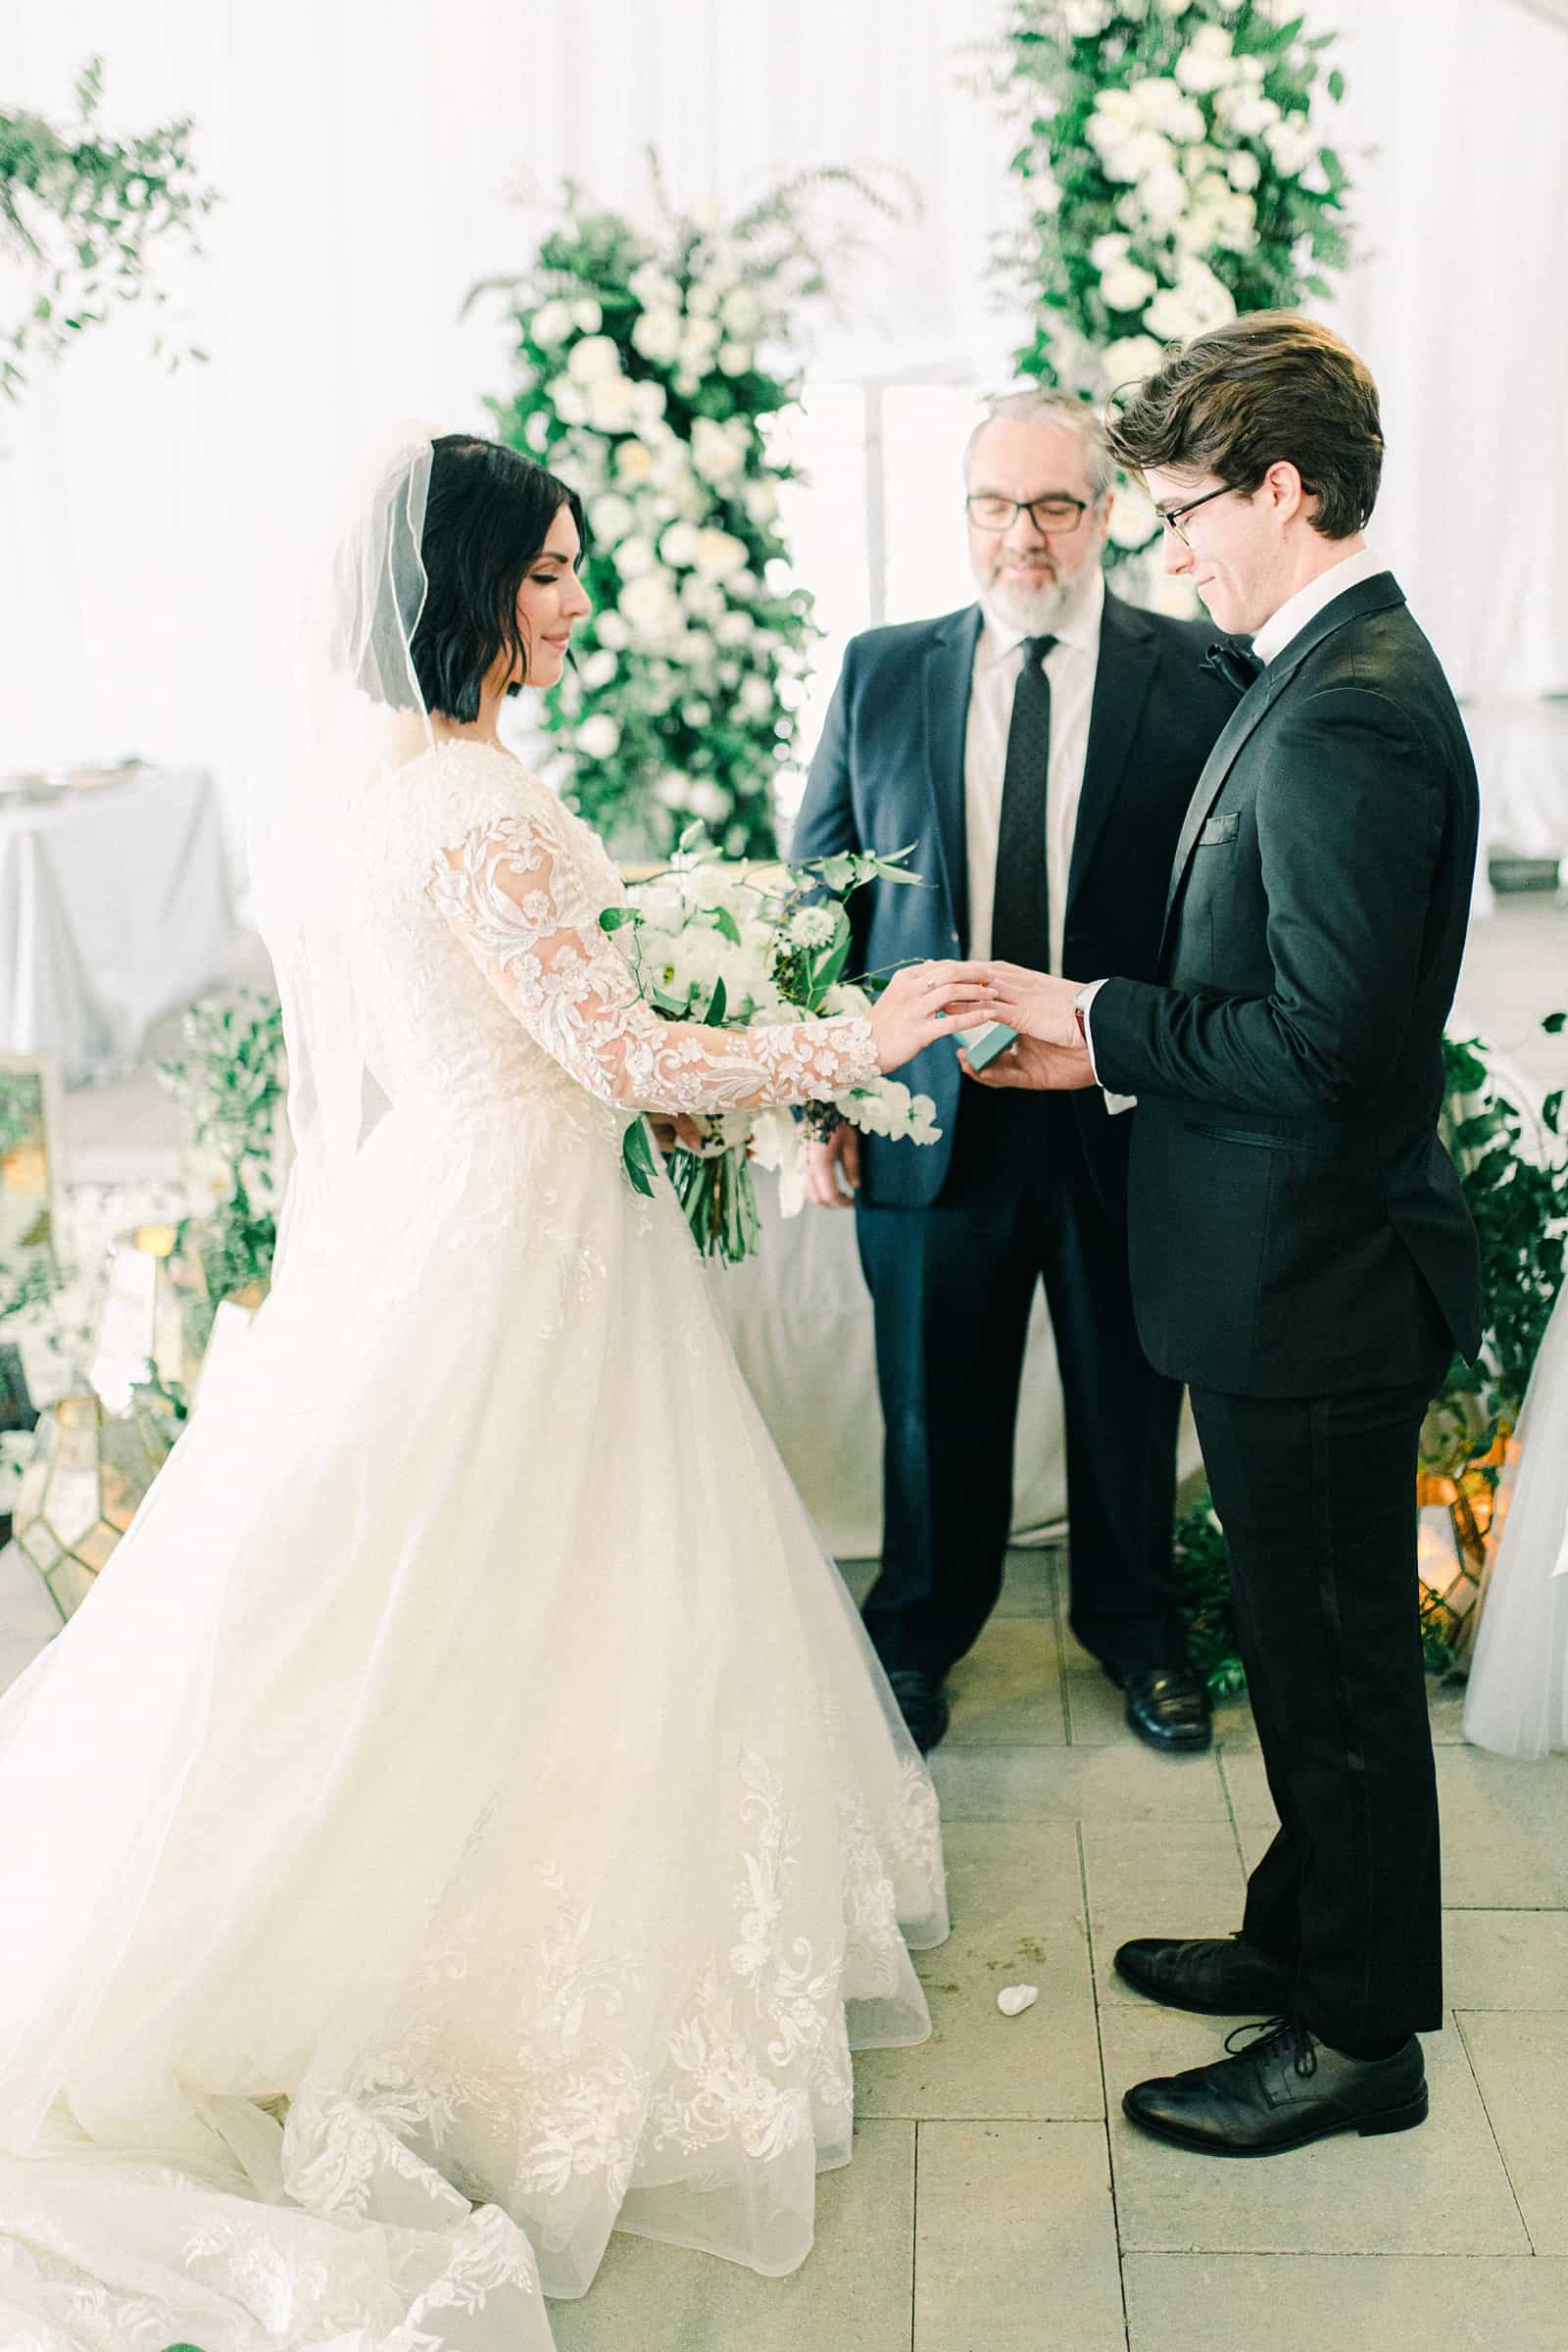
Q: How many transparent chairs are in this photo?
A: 0